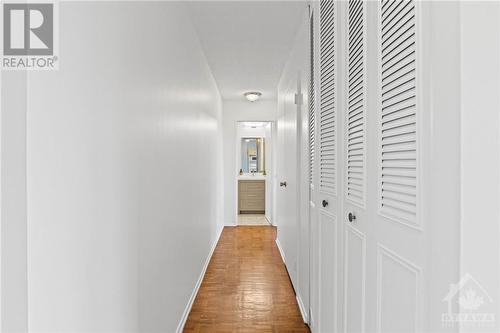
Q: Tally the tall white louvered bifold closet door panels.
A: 4